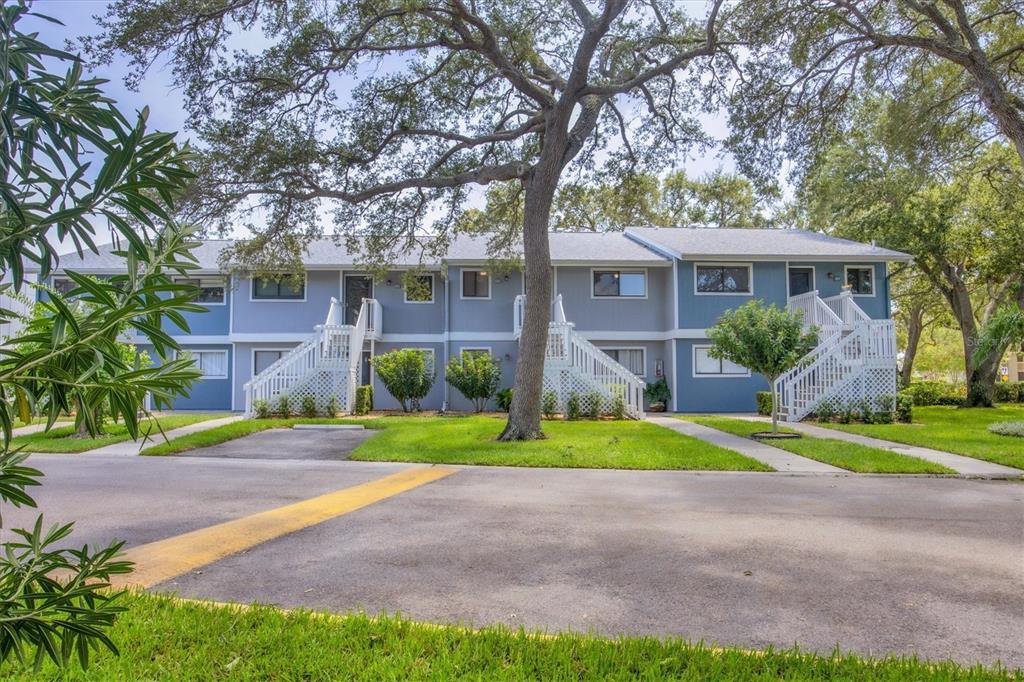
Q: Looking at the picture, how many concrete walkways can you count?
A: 4